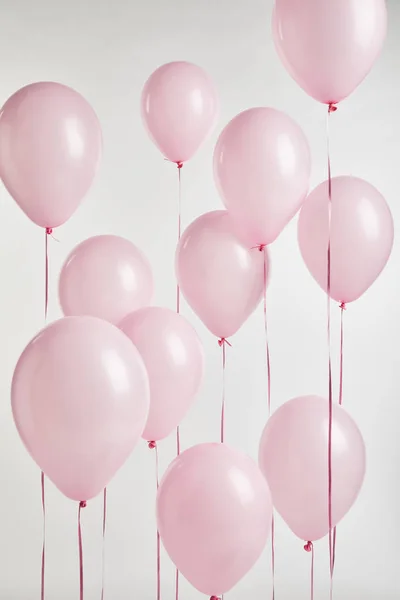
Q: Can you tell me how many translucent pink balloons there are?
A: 11